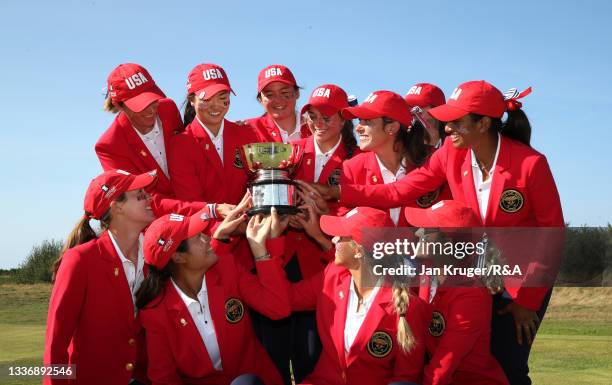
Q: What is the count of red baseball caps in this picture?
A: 11